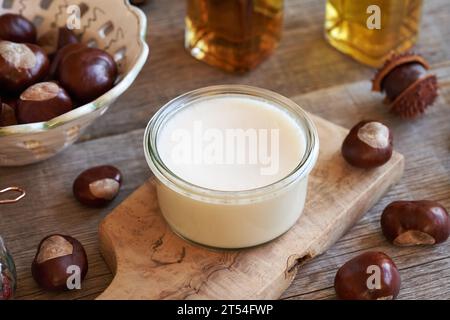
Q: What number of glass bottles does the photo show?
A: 2